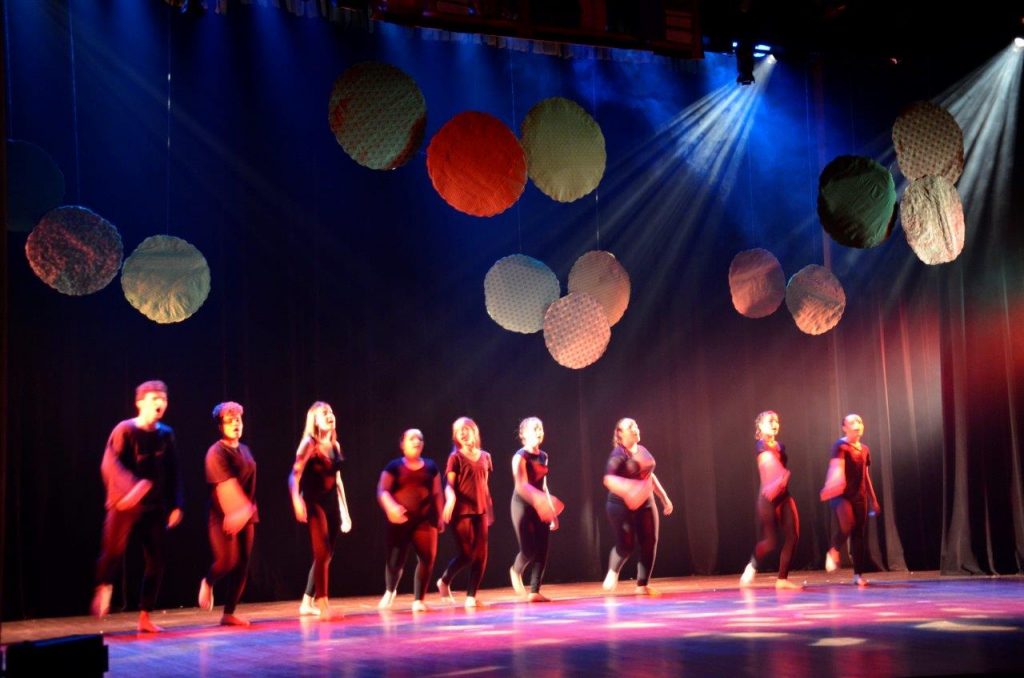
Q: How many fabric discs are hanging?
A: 14